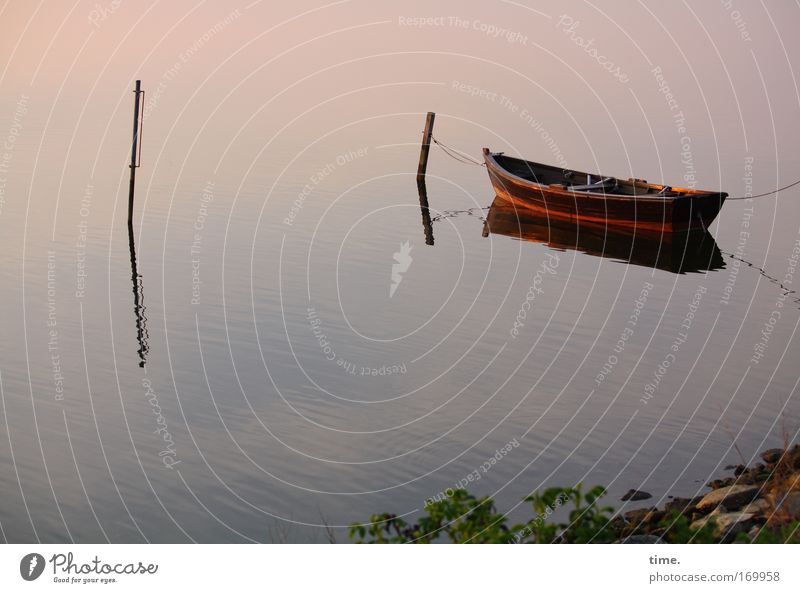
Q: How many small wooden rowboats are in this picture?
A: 1